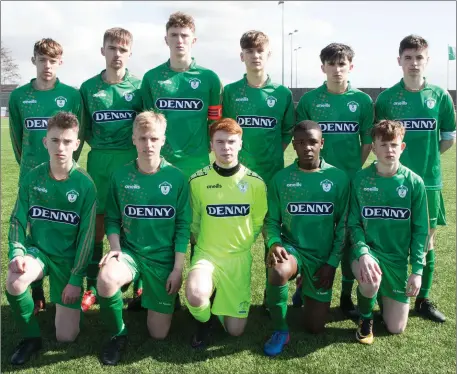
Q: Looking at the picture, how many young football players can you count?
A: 11